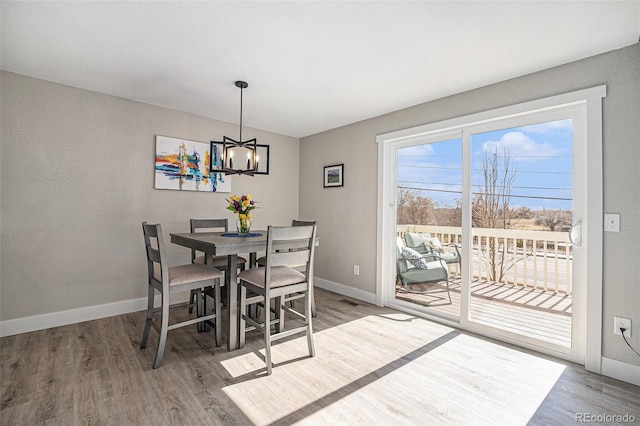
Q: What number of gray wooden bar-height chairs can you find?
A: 4